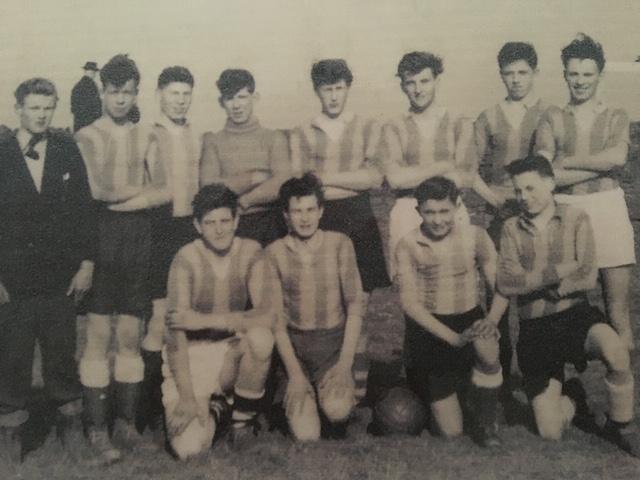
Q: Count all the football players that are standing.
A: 7